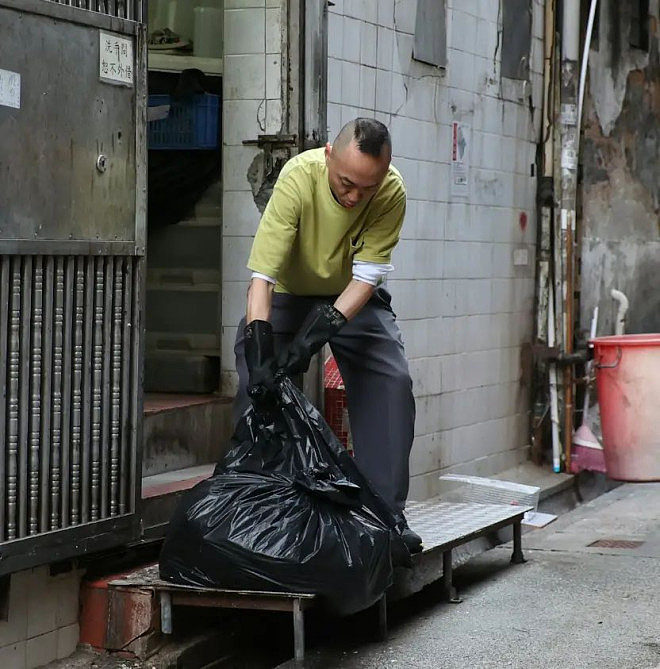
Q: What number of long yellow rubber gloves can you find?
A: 0